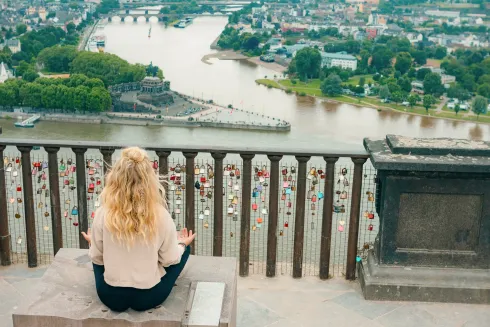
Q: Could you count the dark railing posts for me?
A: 13